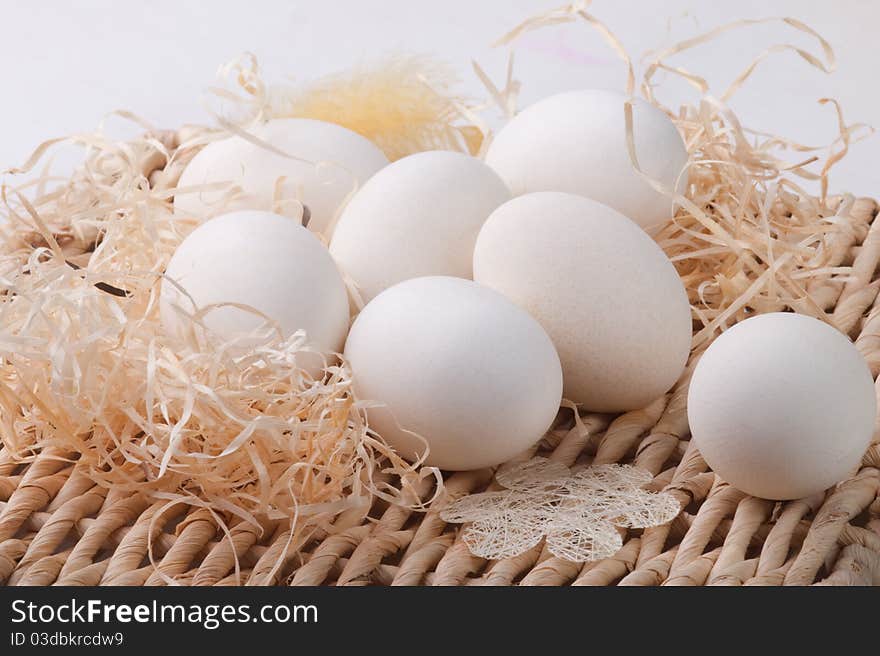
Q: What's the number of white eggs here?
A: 7